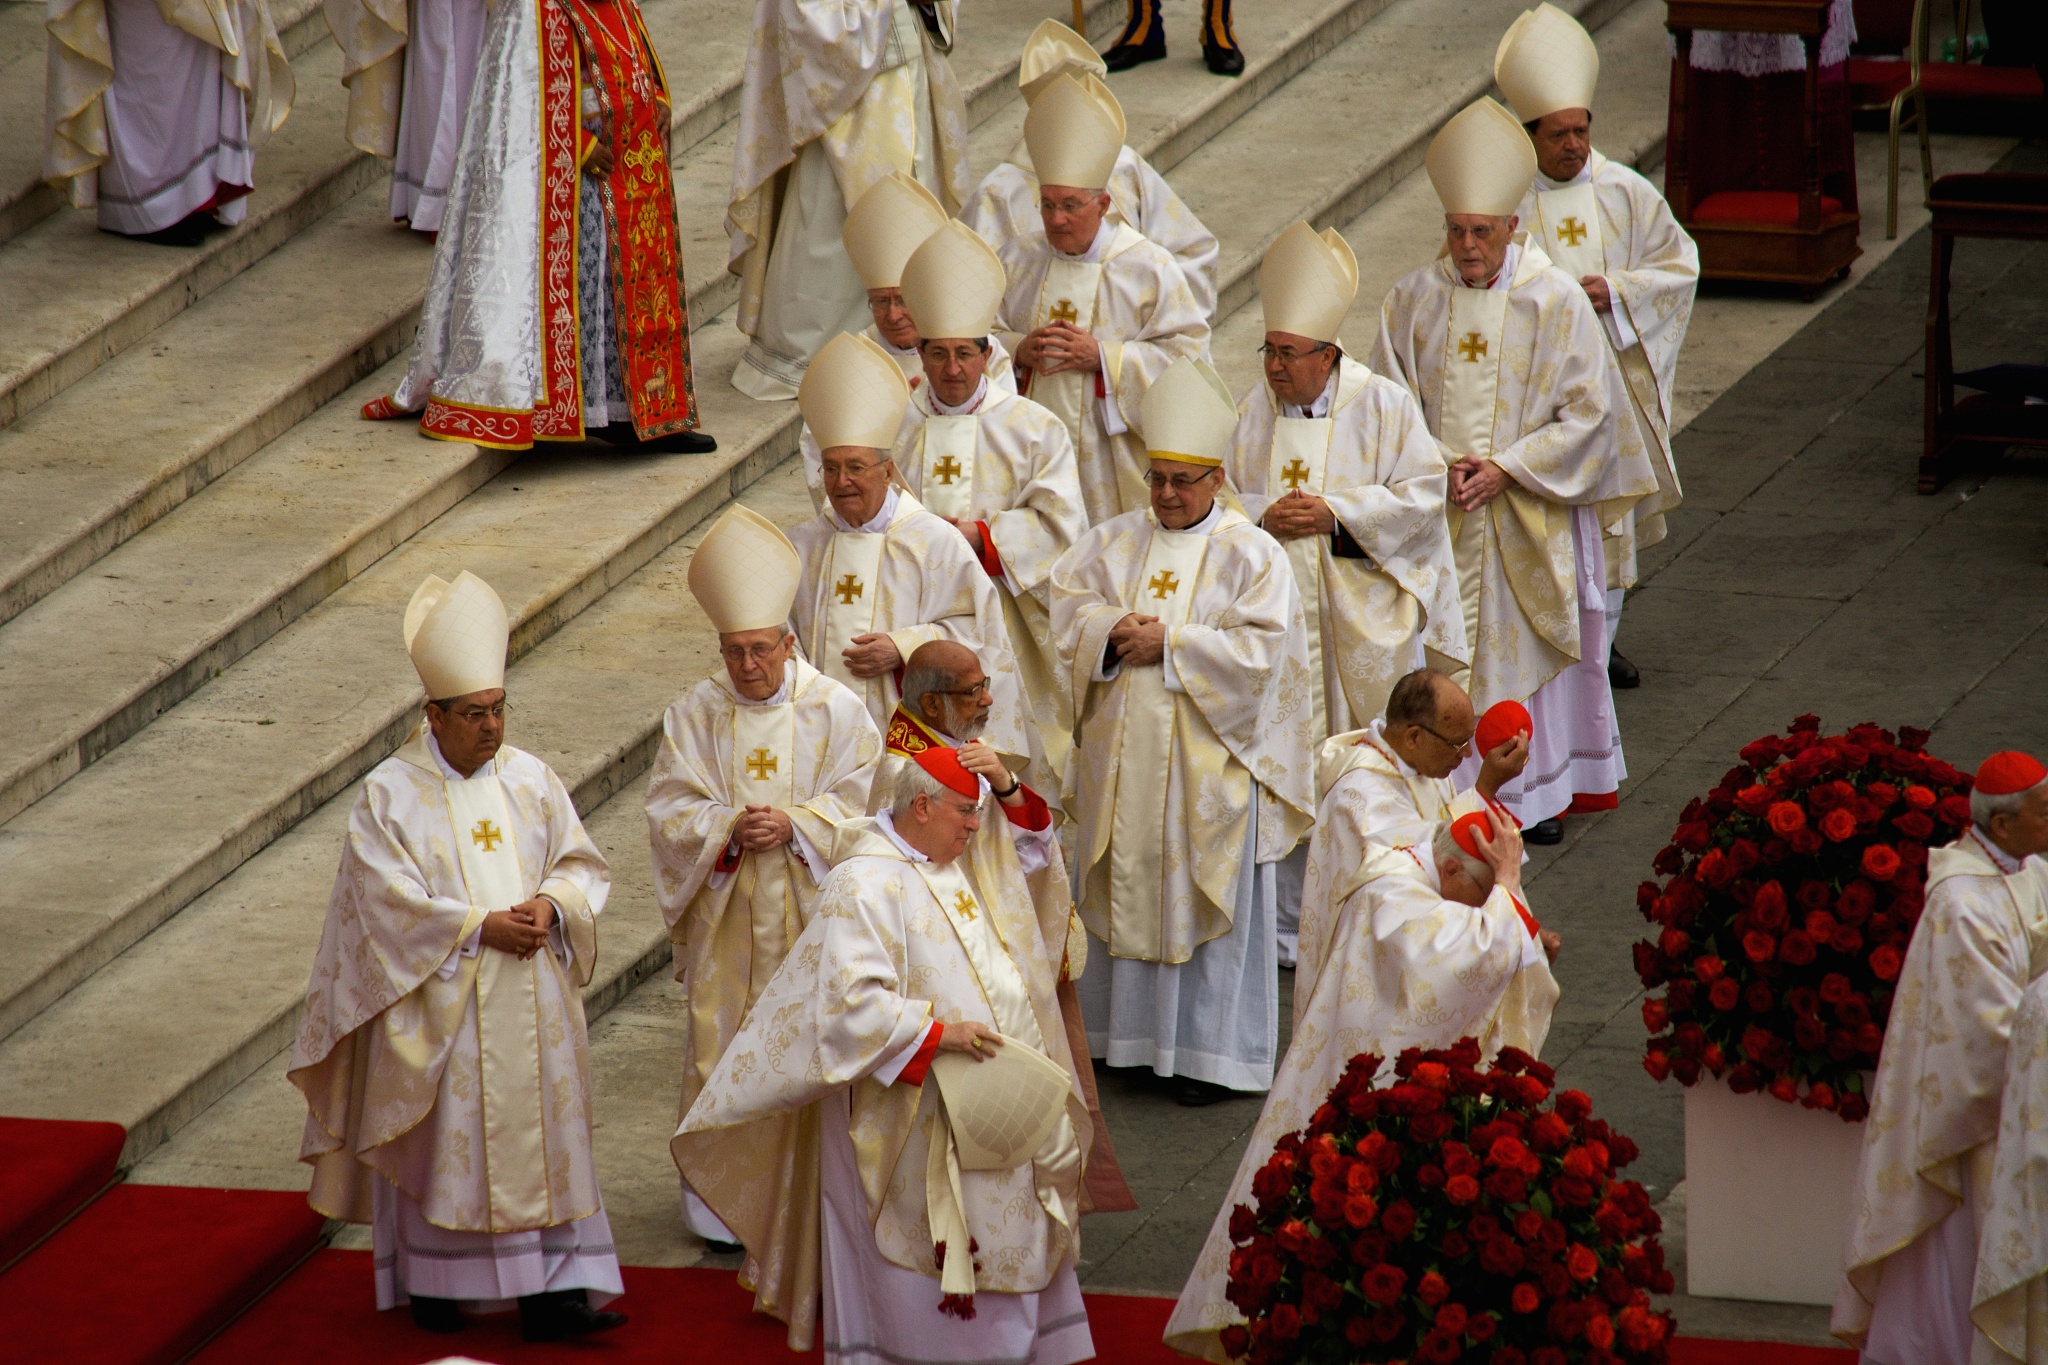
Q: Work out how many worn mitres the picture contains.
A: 11